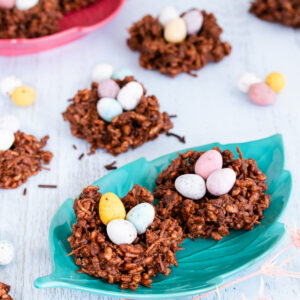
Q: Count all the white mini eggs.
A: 11